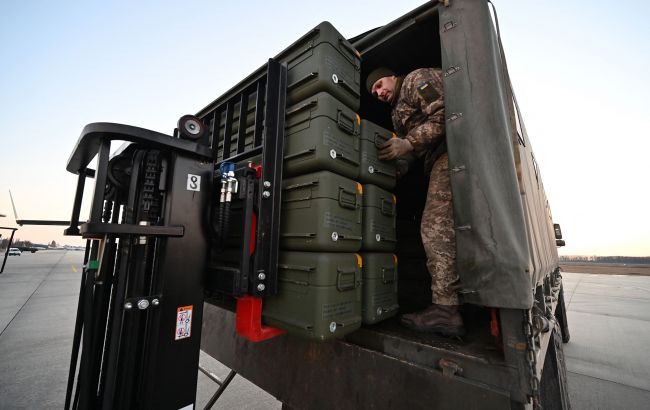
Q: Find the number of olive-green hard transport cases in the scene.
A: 7